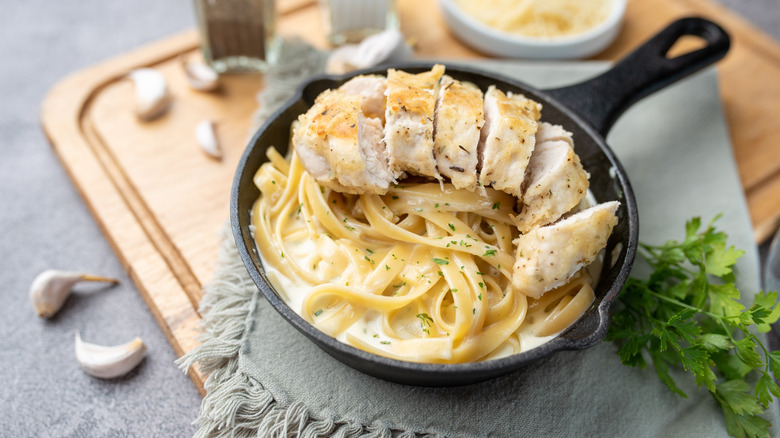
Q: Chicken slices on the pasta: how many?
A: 6